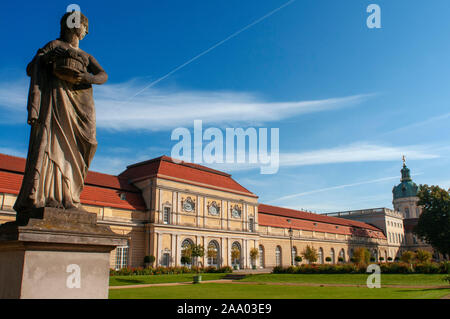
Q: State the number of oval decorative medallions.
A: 3